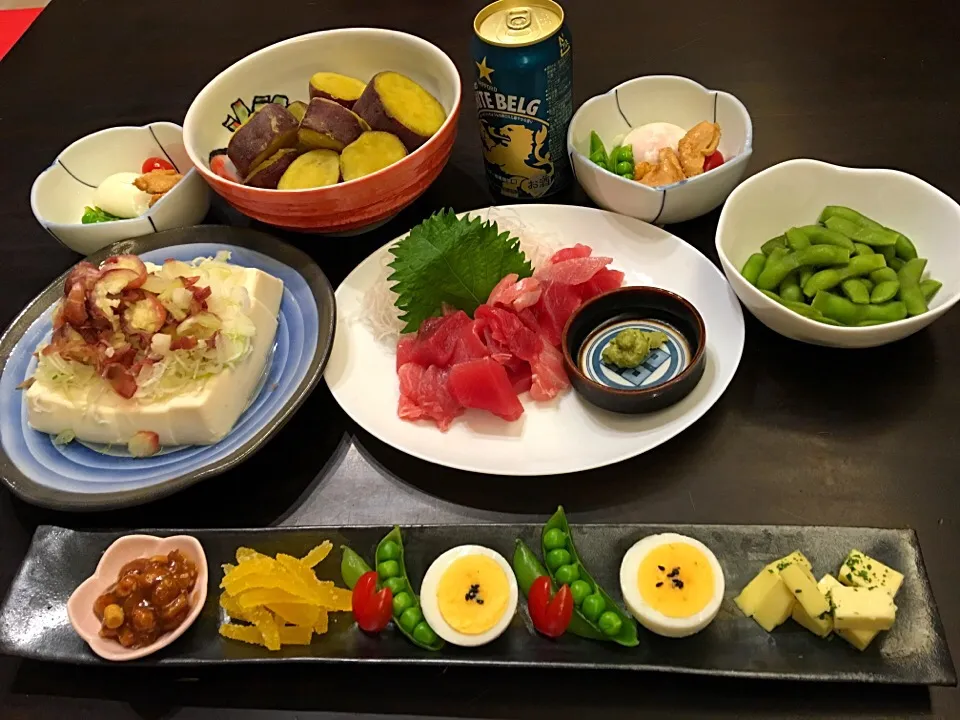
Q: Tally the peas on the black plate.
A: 12